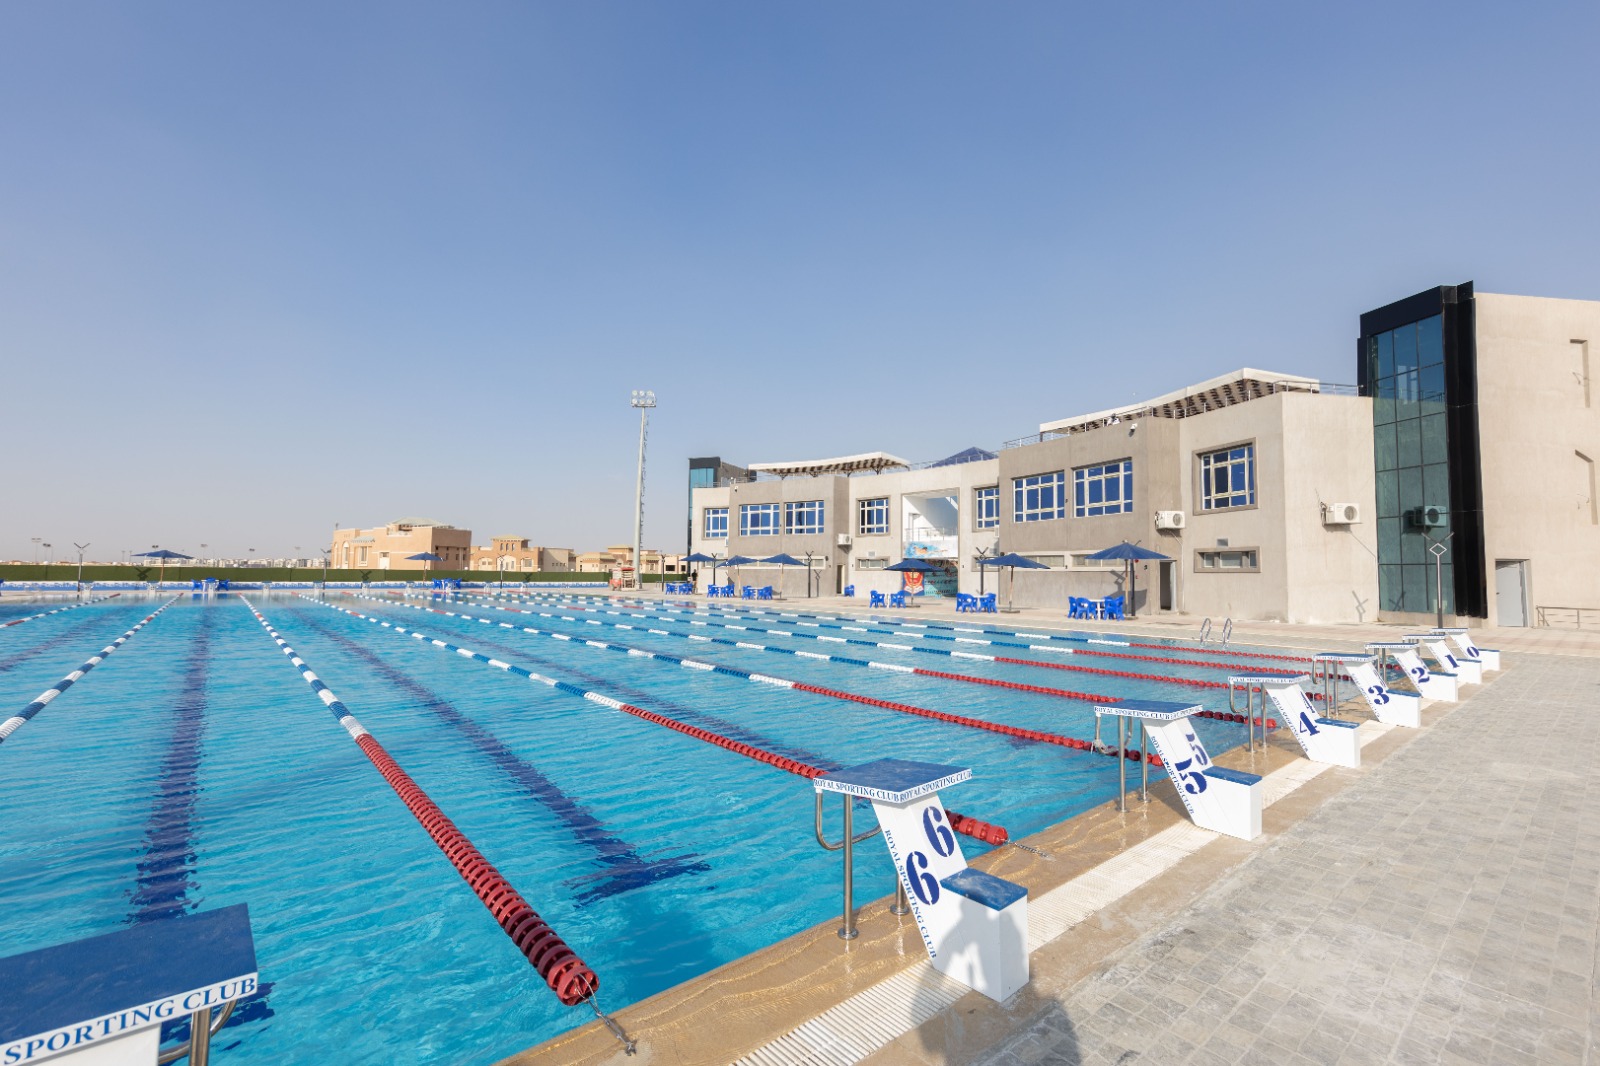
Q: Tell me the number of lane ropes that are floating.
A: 9